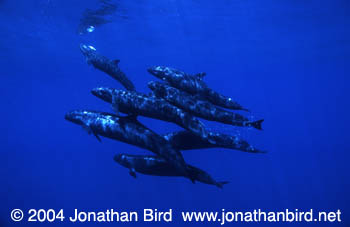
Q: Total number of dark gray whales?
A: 7